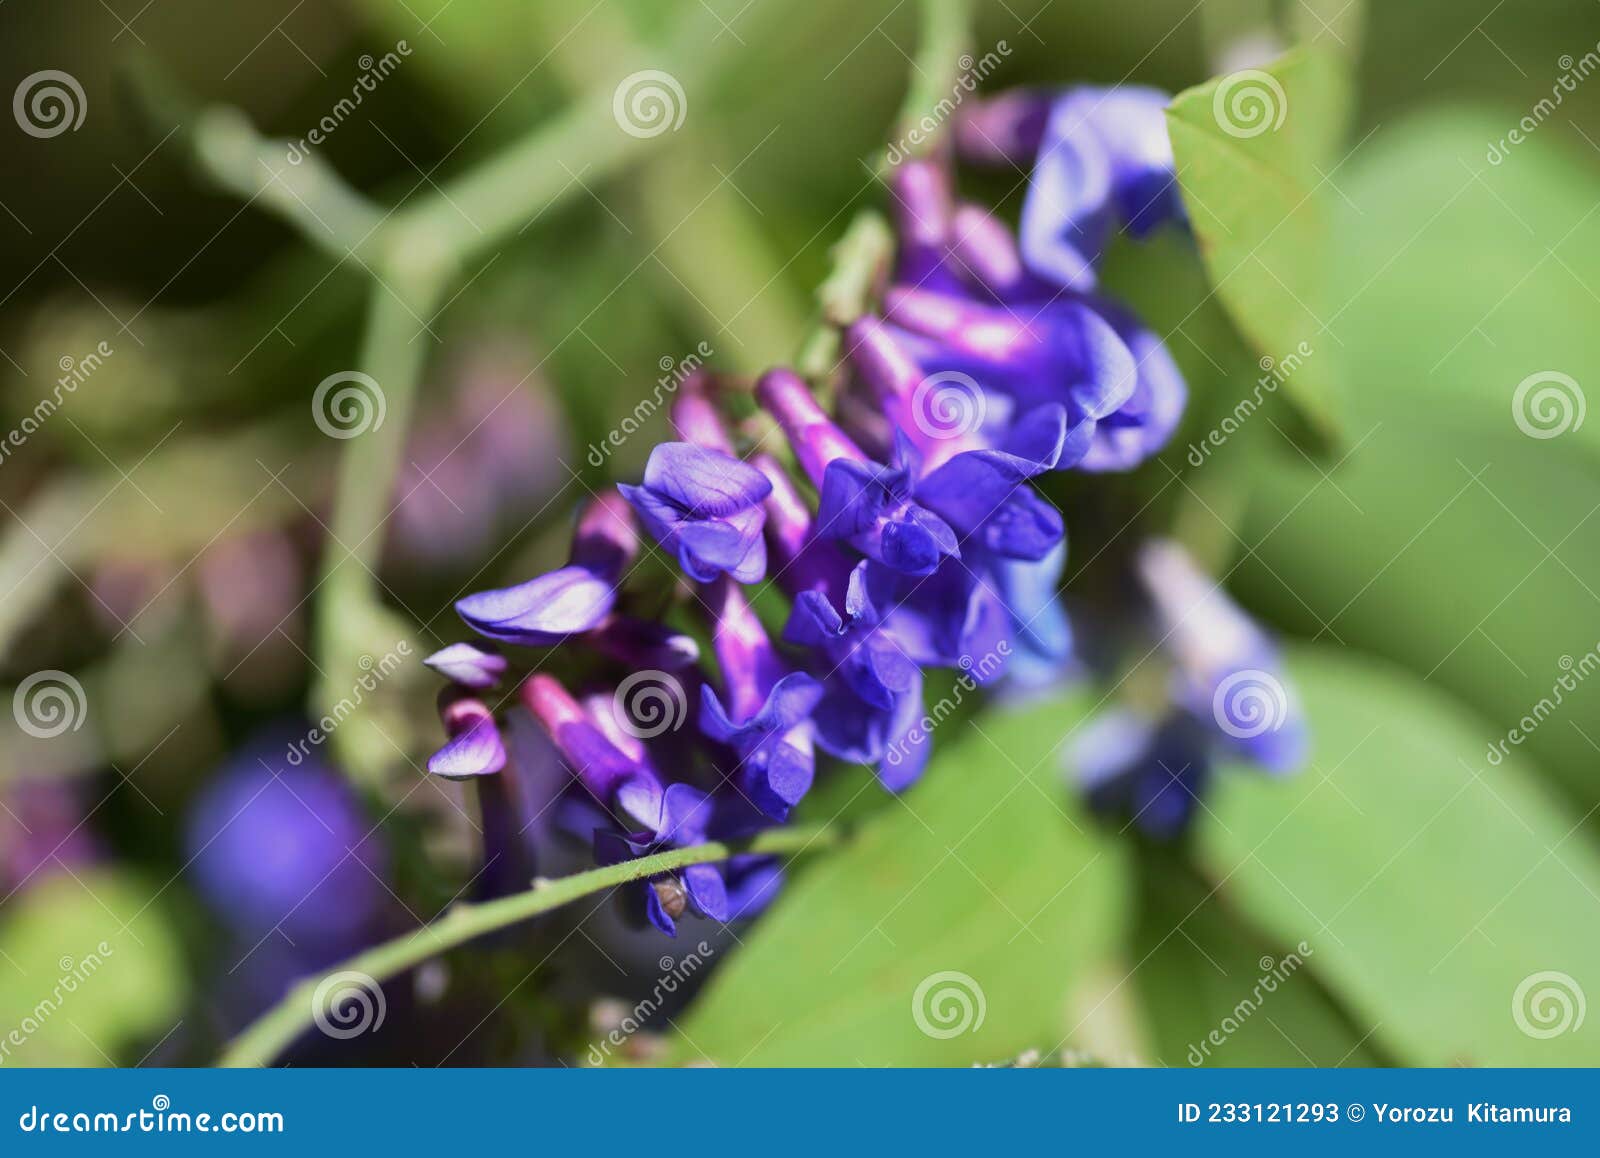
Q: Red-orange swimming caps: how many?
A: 0